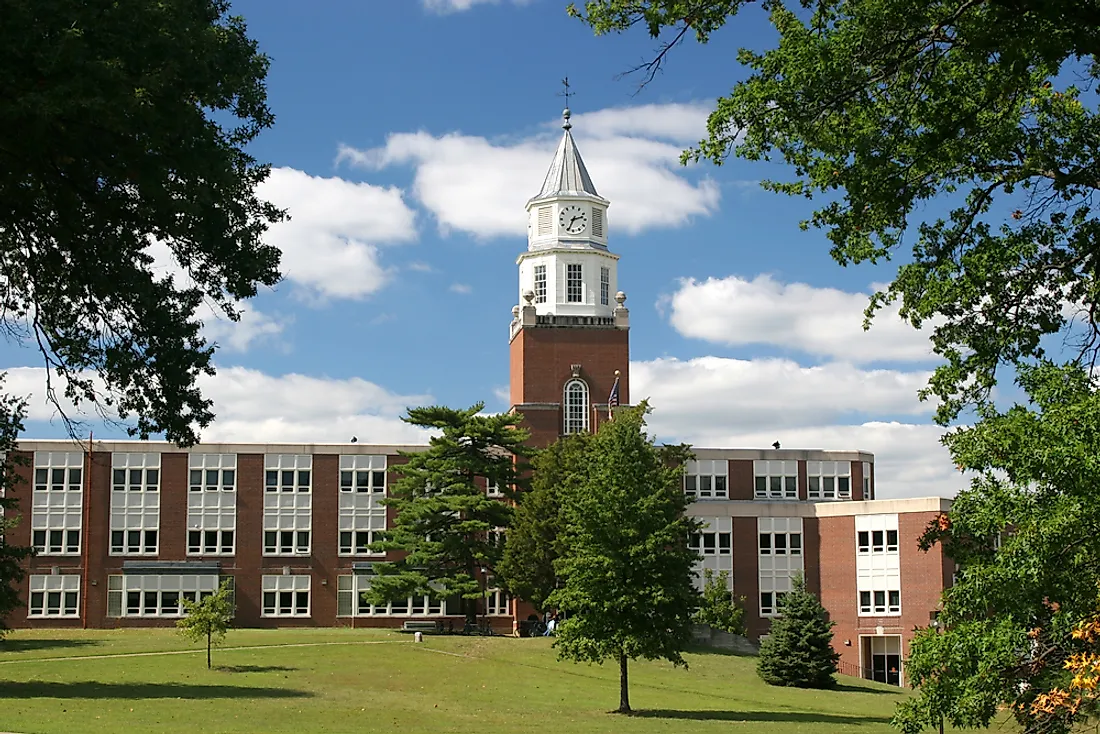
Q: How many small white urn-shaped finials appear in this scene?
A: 3